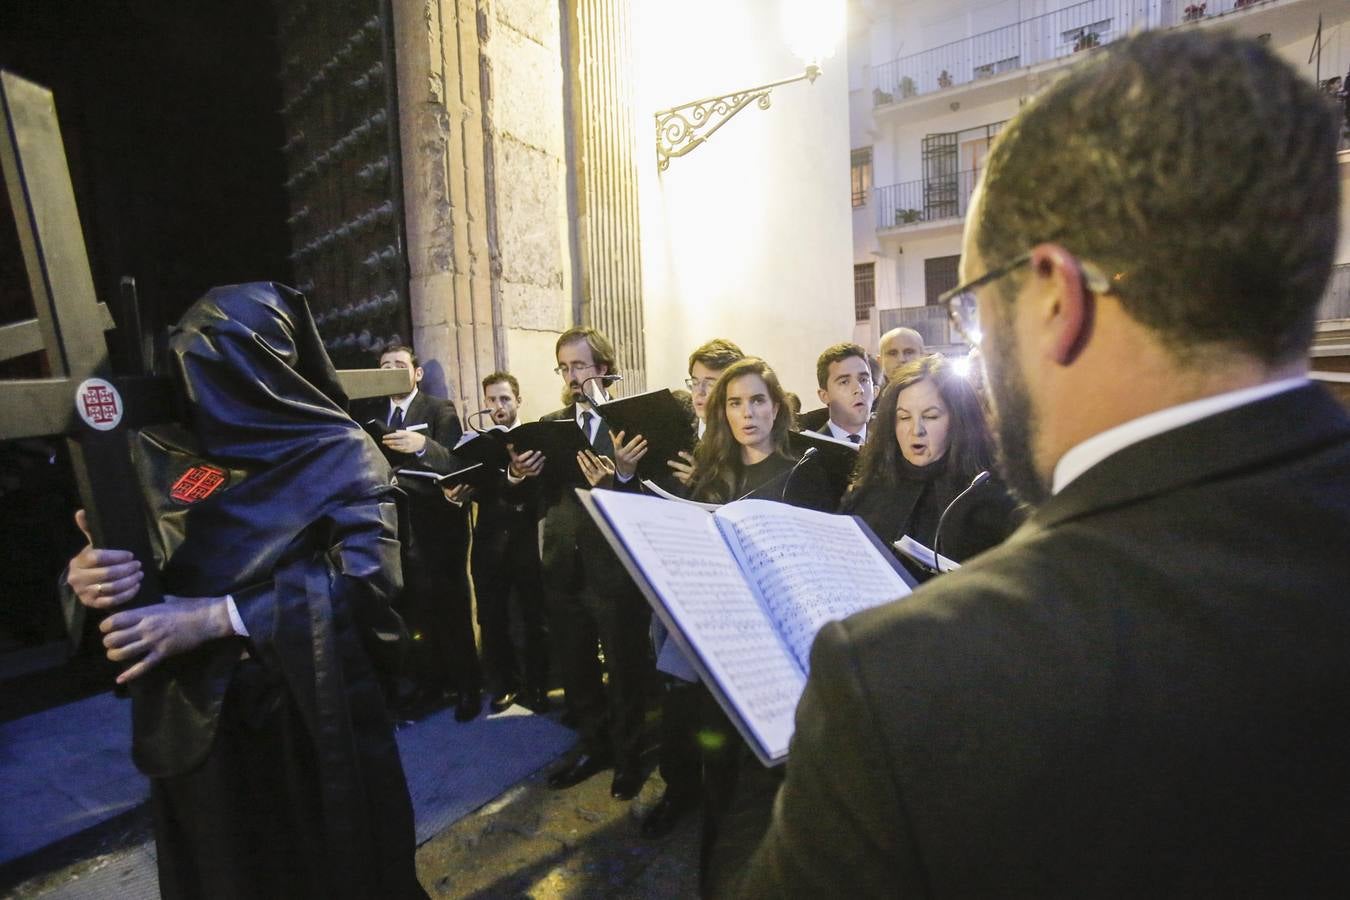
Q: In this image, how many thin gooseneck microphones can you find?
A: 4